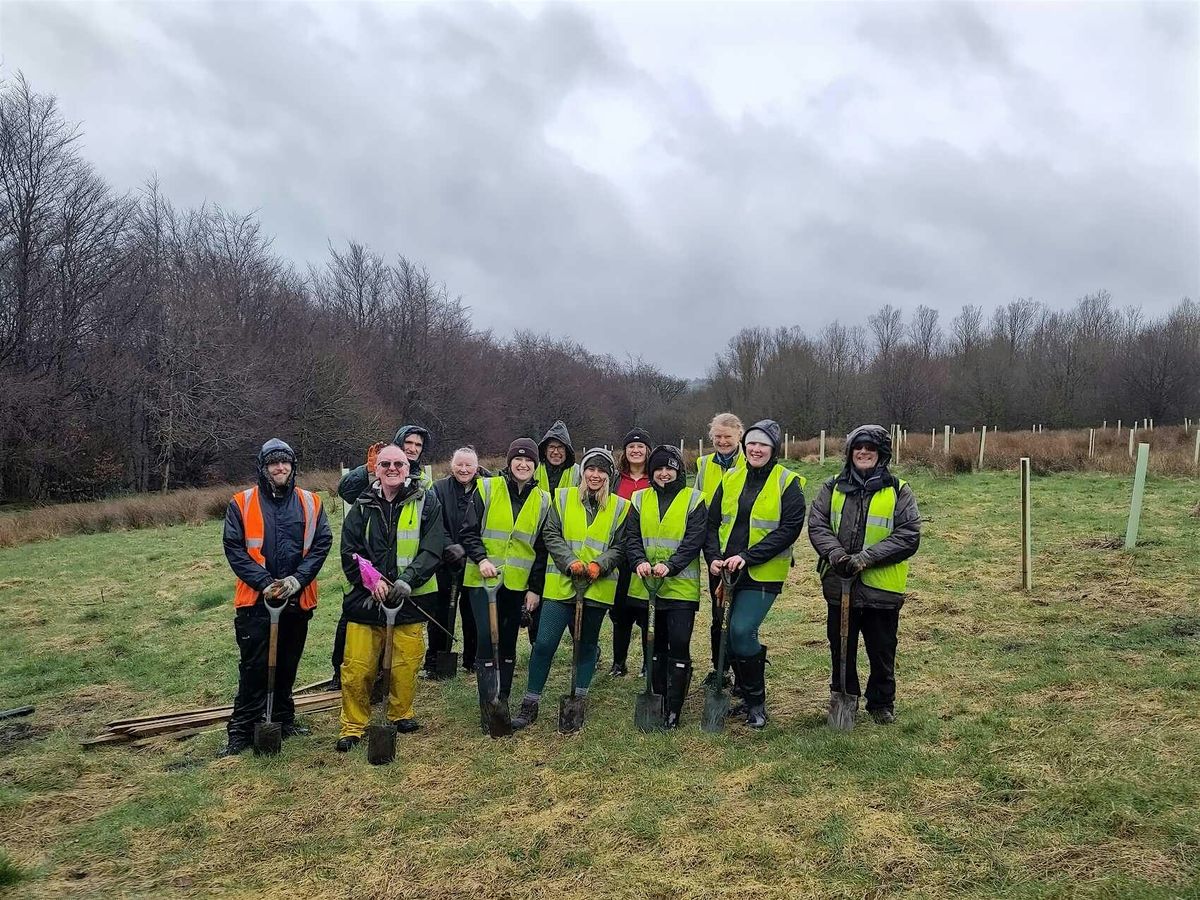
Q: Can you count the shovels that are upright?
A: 8